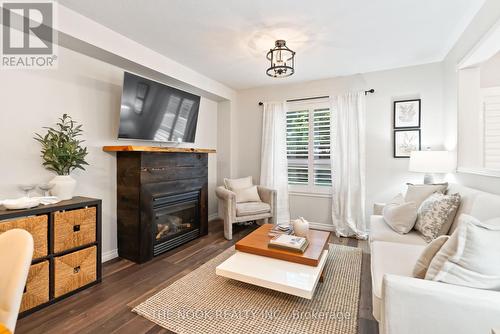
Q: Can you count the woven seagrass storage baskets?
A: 4